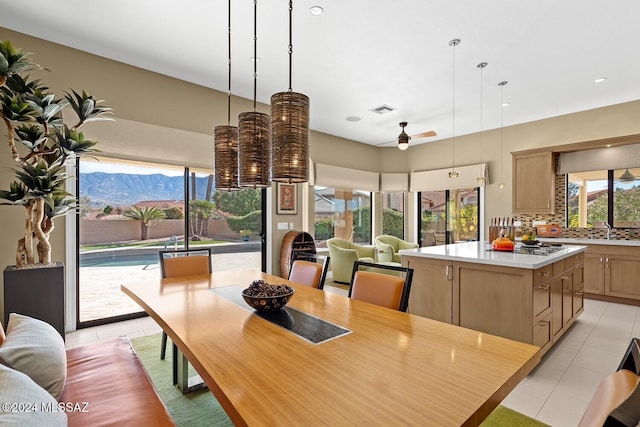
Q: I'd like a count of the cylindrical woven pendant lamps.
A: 3